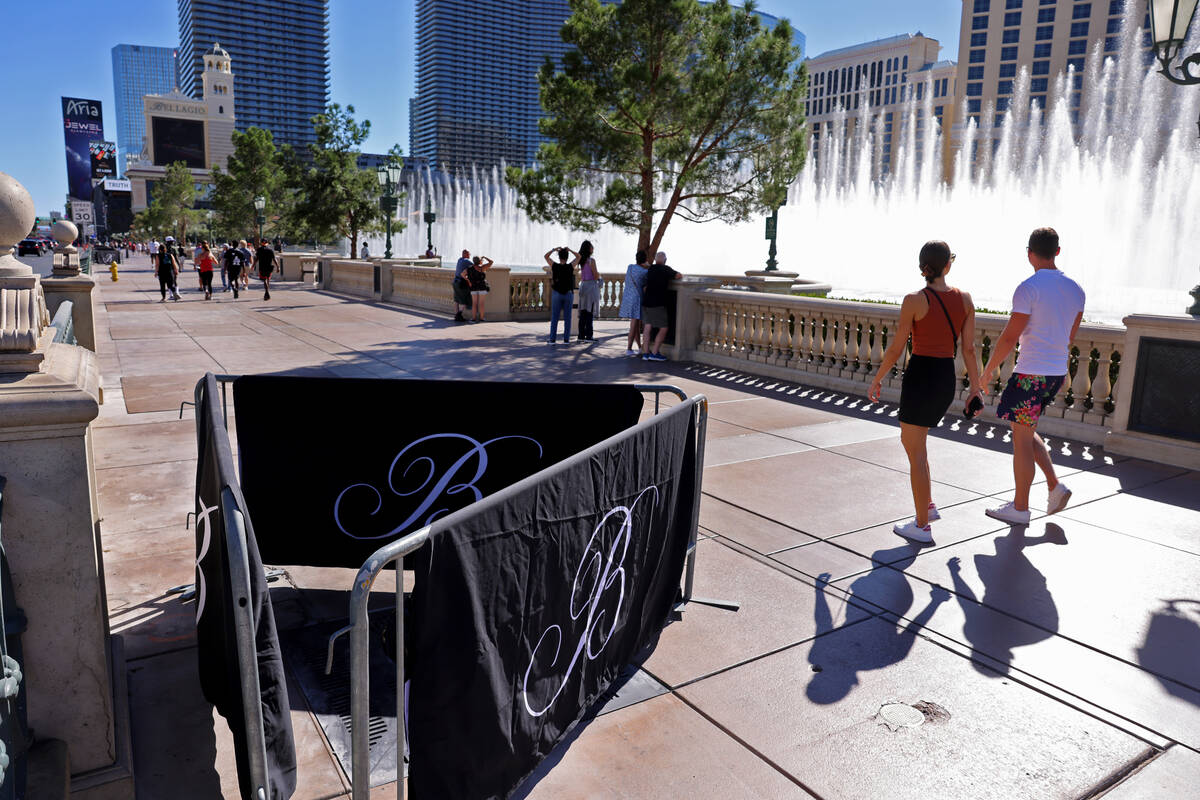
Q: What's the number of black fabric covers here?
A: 3